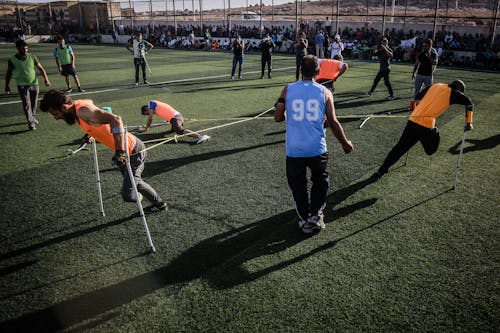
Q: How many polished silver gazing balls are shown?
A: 0